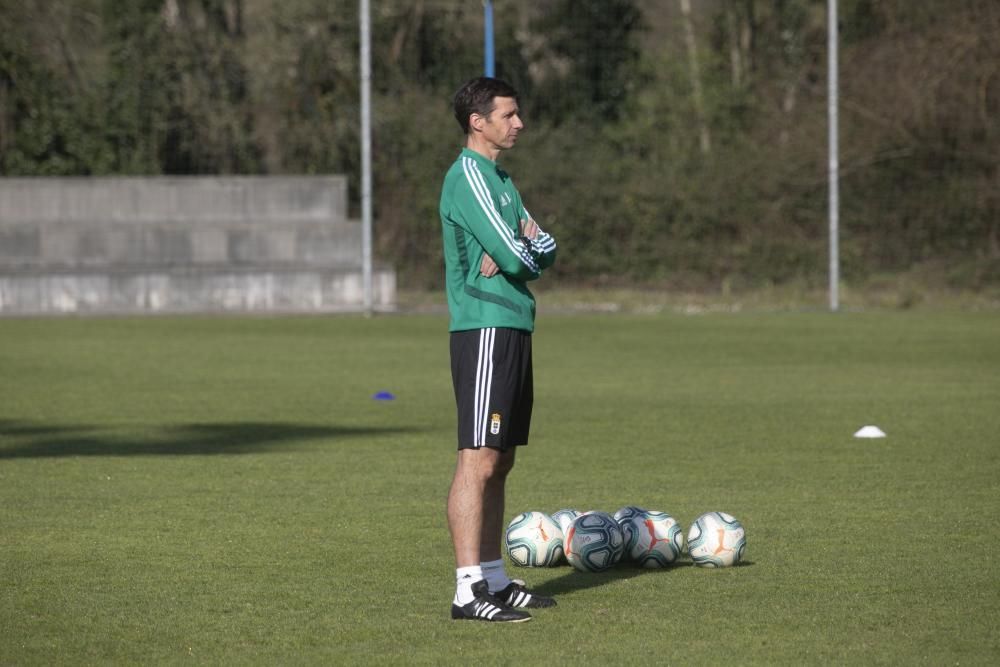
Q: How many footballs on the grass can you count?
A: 6